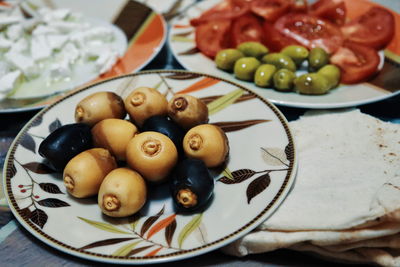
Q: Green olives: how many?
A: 10